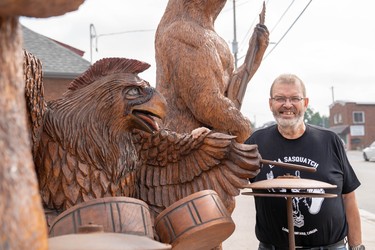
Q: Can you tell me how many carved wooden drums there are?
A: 2